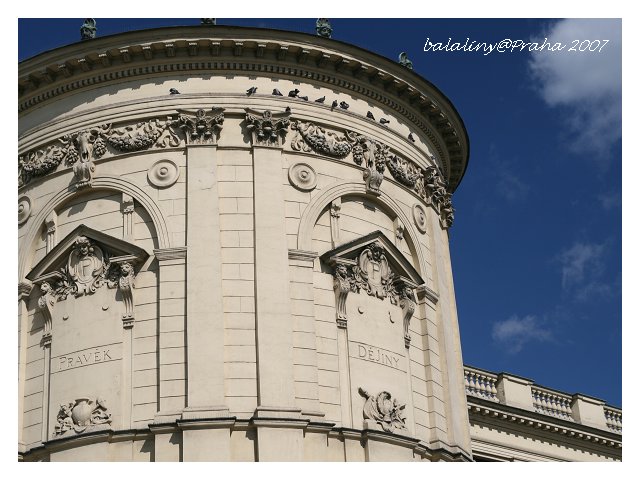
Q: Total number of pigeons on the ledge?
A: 11